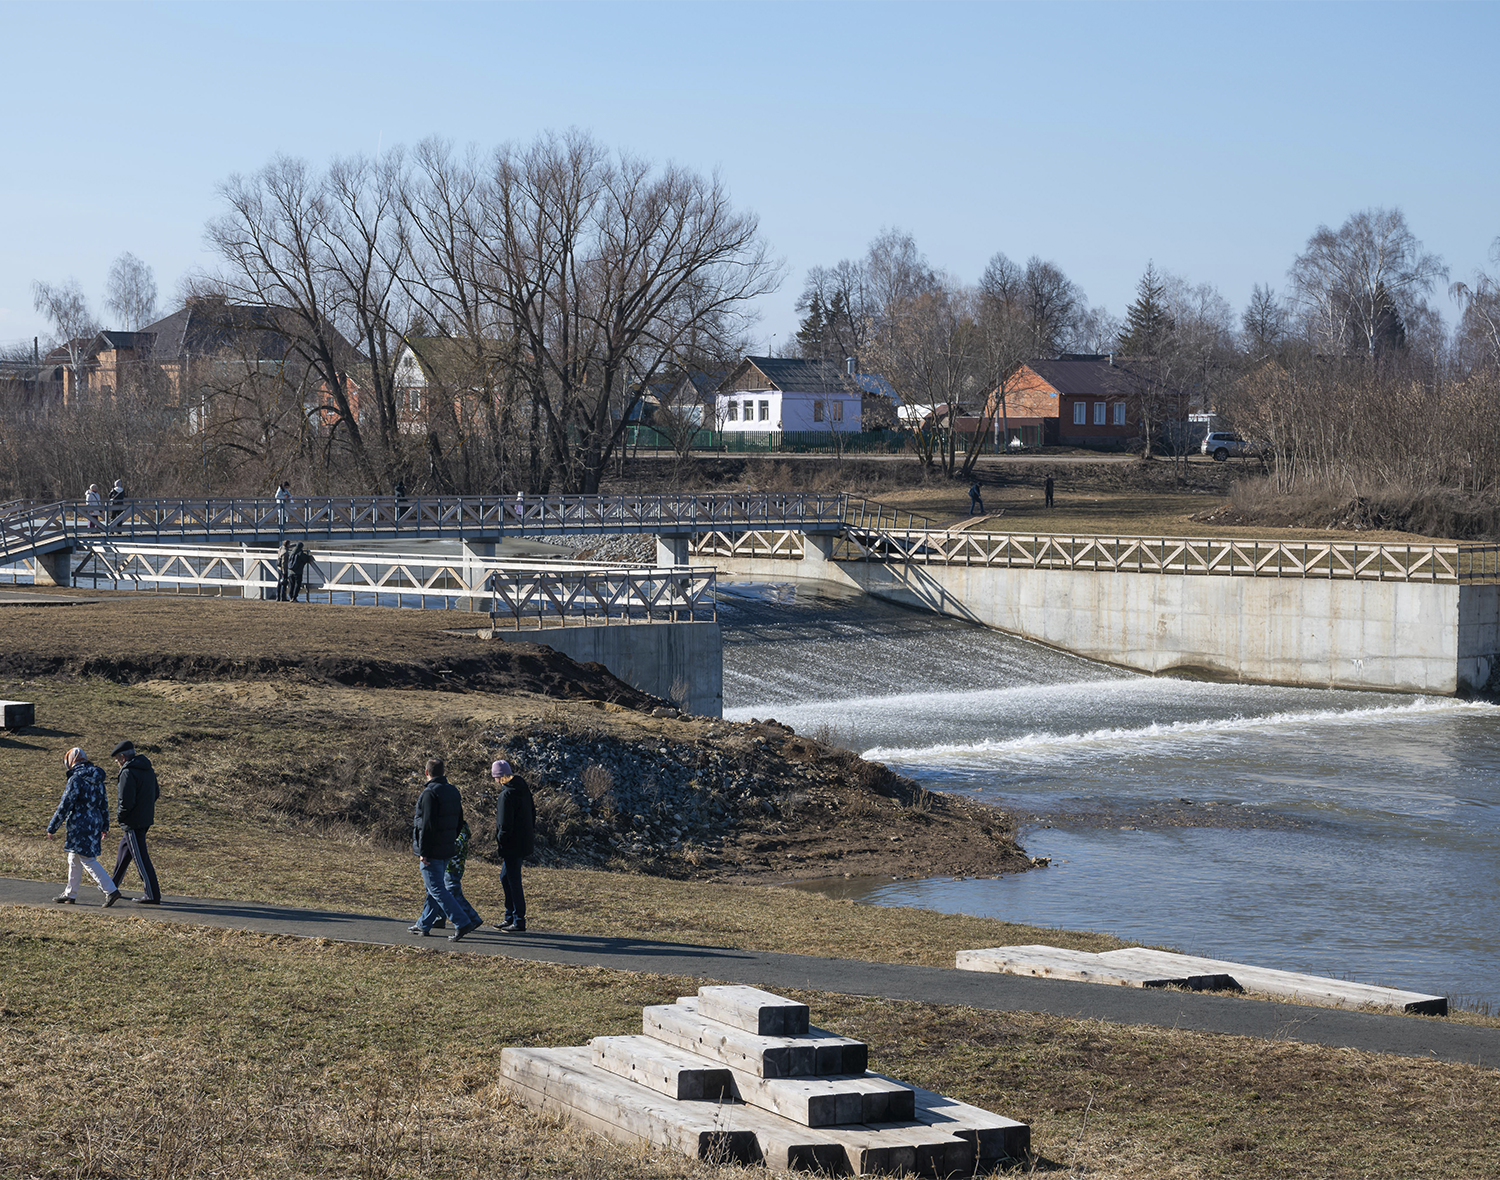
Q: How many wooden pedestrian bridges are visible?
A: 1